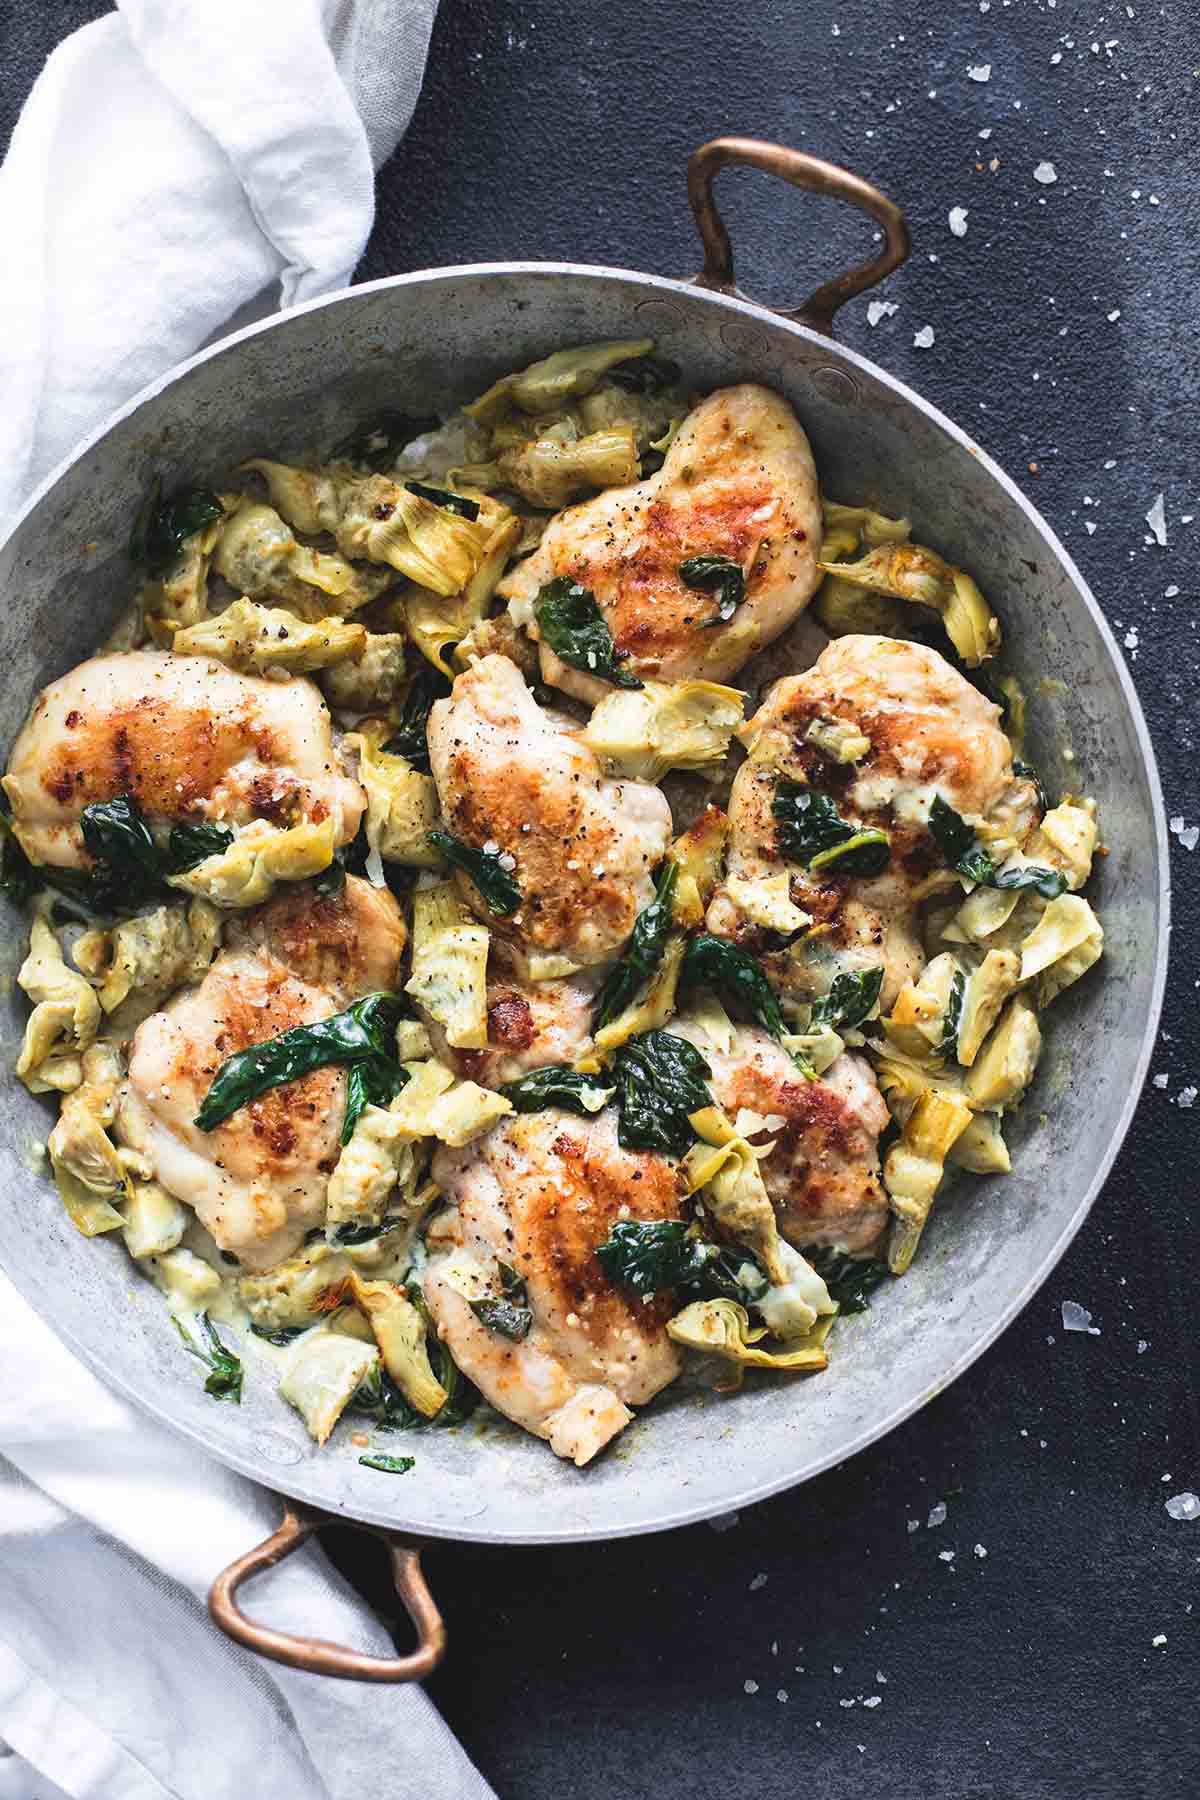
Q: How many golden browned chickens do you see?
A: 7